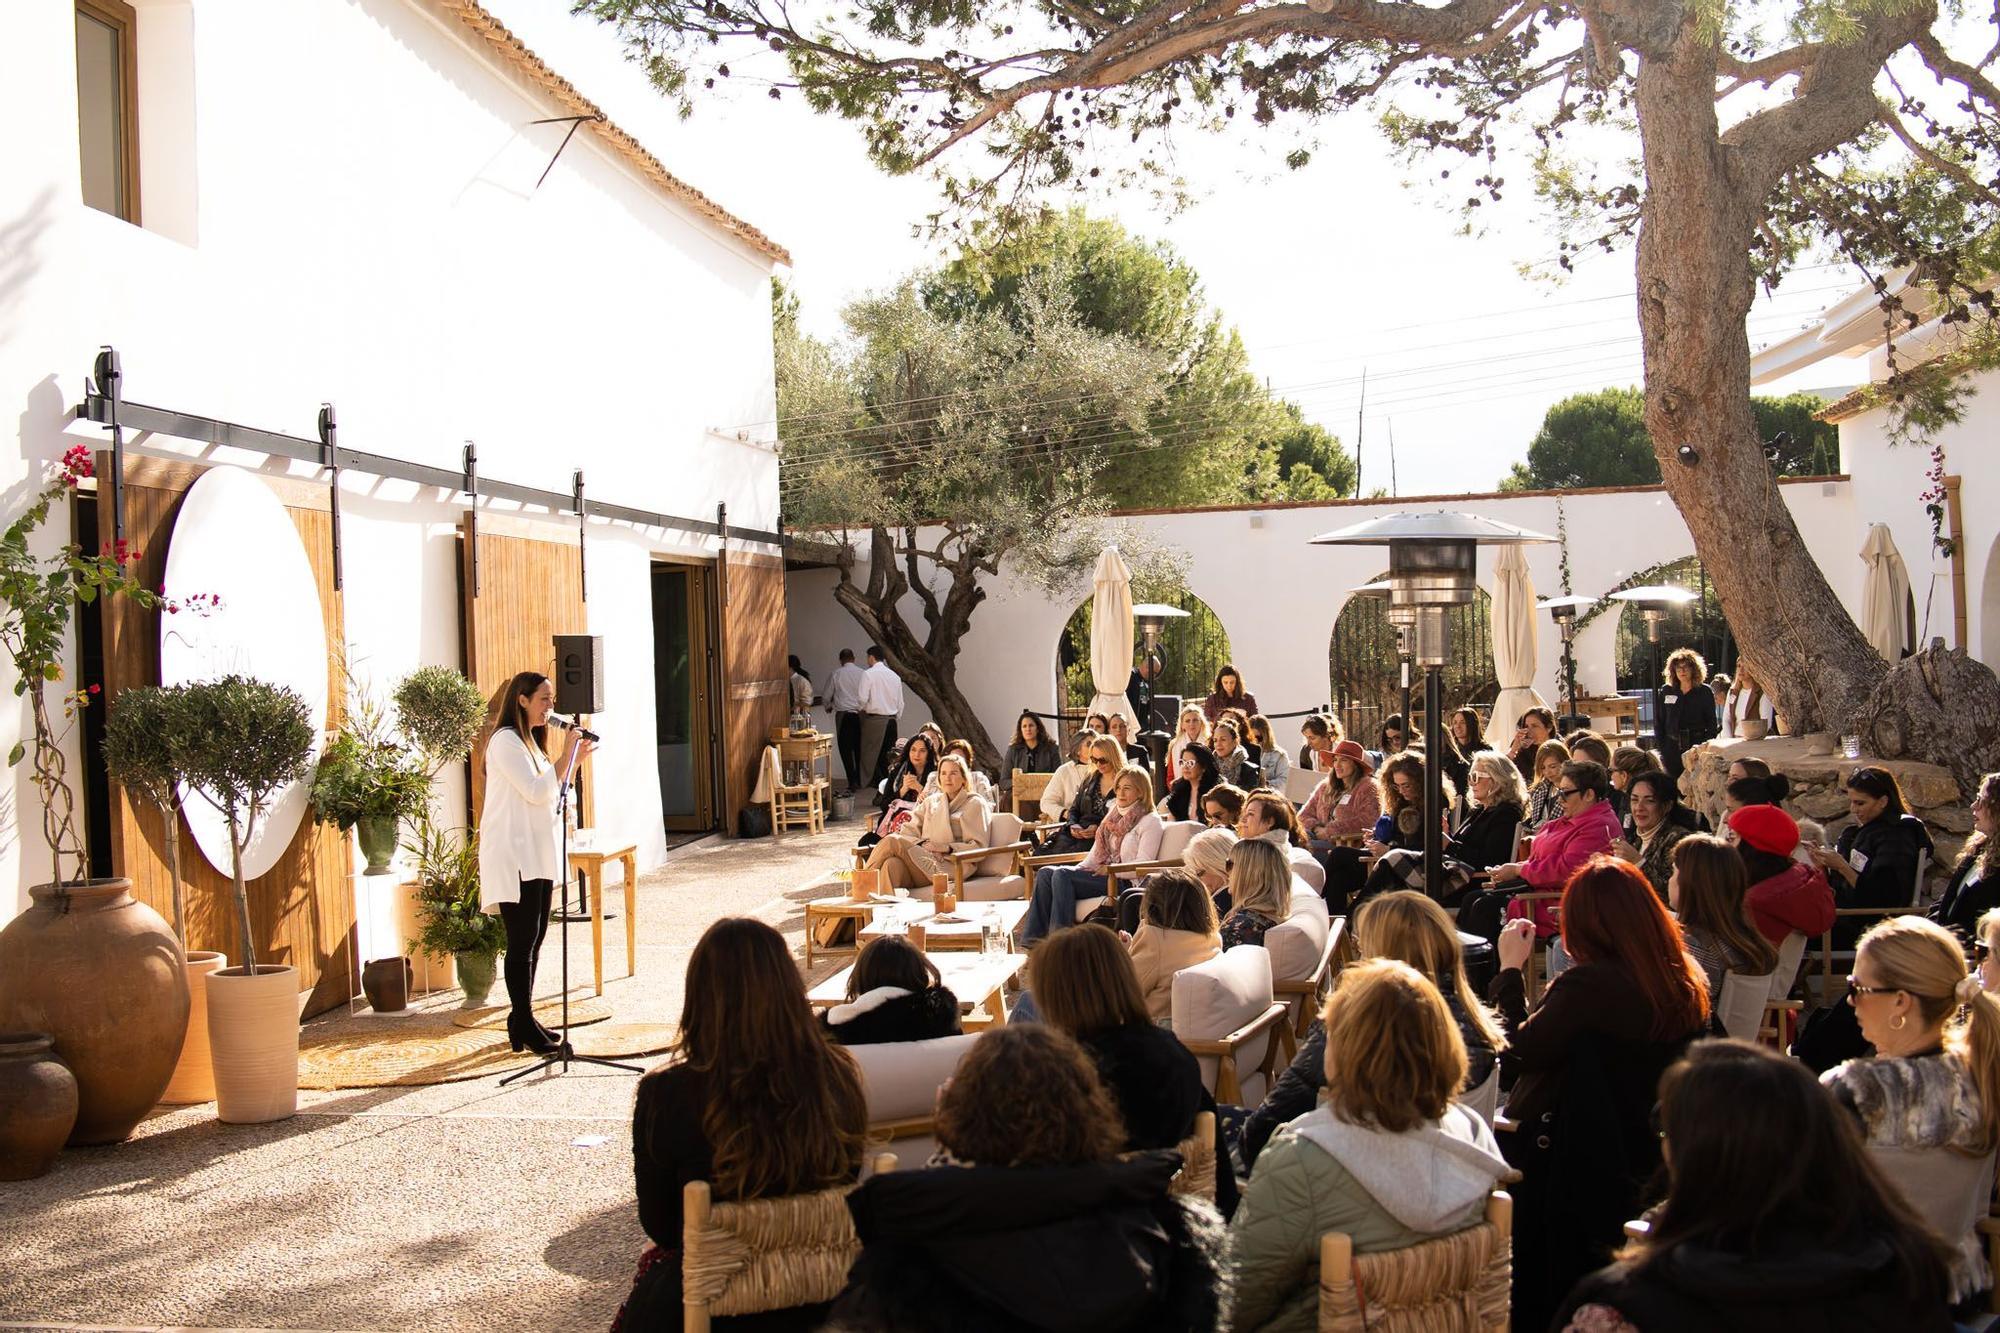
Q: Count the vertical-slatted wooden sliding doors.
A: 3